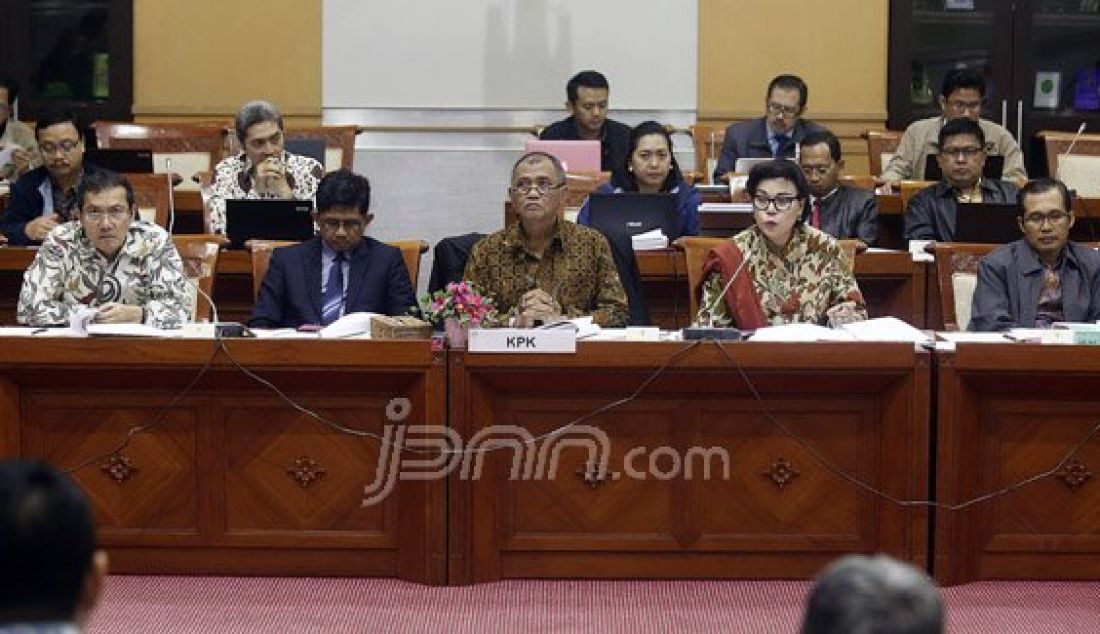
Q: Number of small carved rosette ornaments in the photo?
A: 5